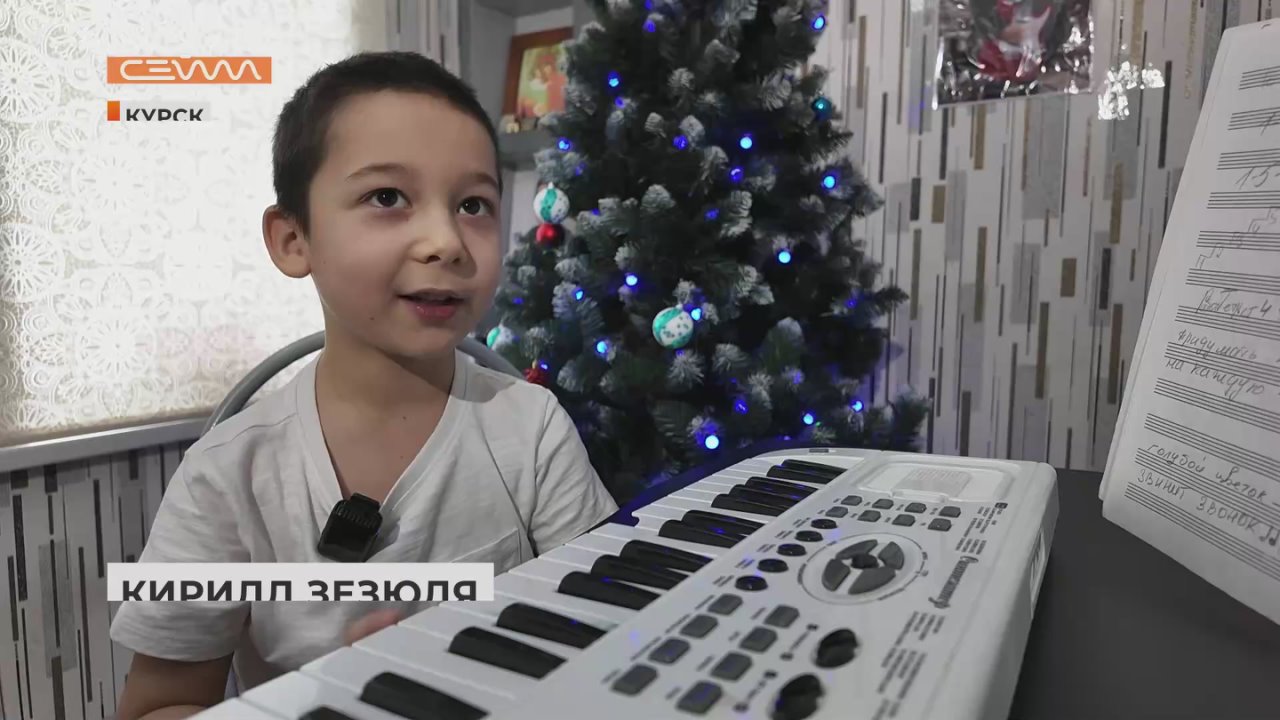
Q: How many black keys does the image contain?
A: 14